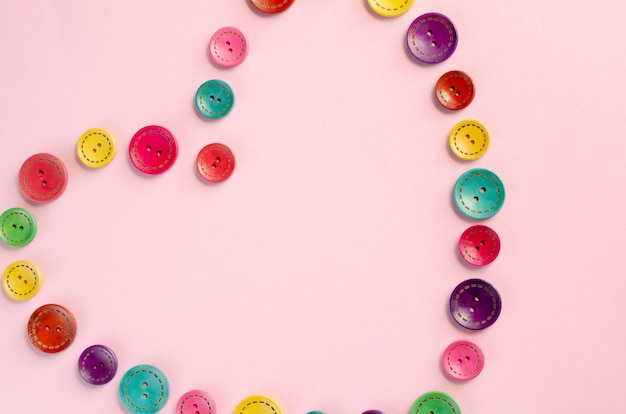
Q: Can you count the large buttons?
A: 11